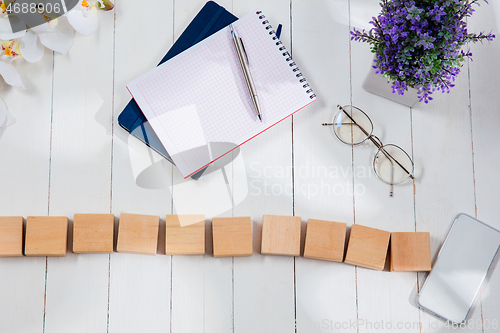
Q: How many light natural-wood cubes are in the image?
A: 10